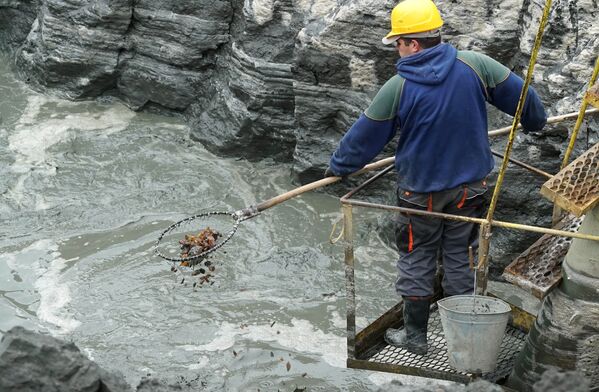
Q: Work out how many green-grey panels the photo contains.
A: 2